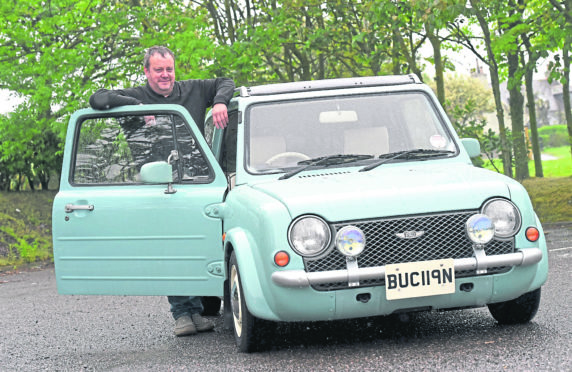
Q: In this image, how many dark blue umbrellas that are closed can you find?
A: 0